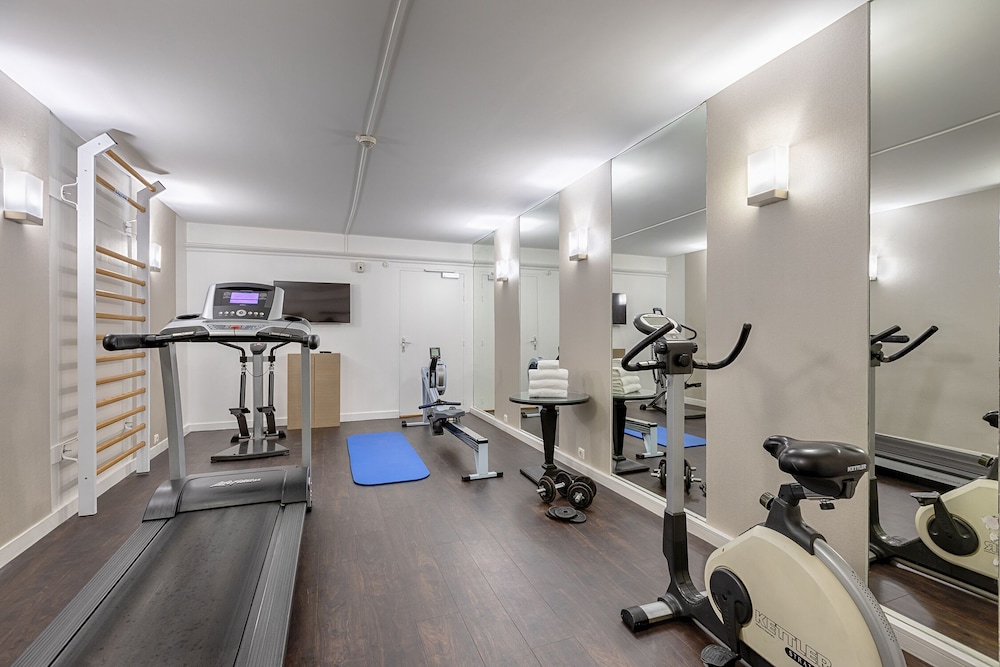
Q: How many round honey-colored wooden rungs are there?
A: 13